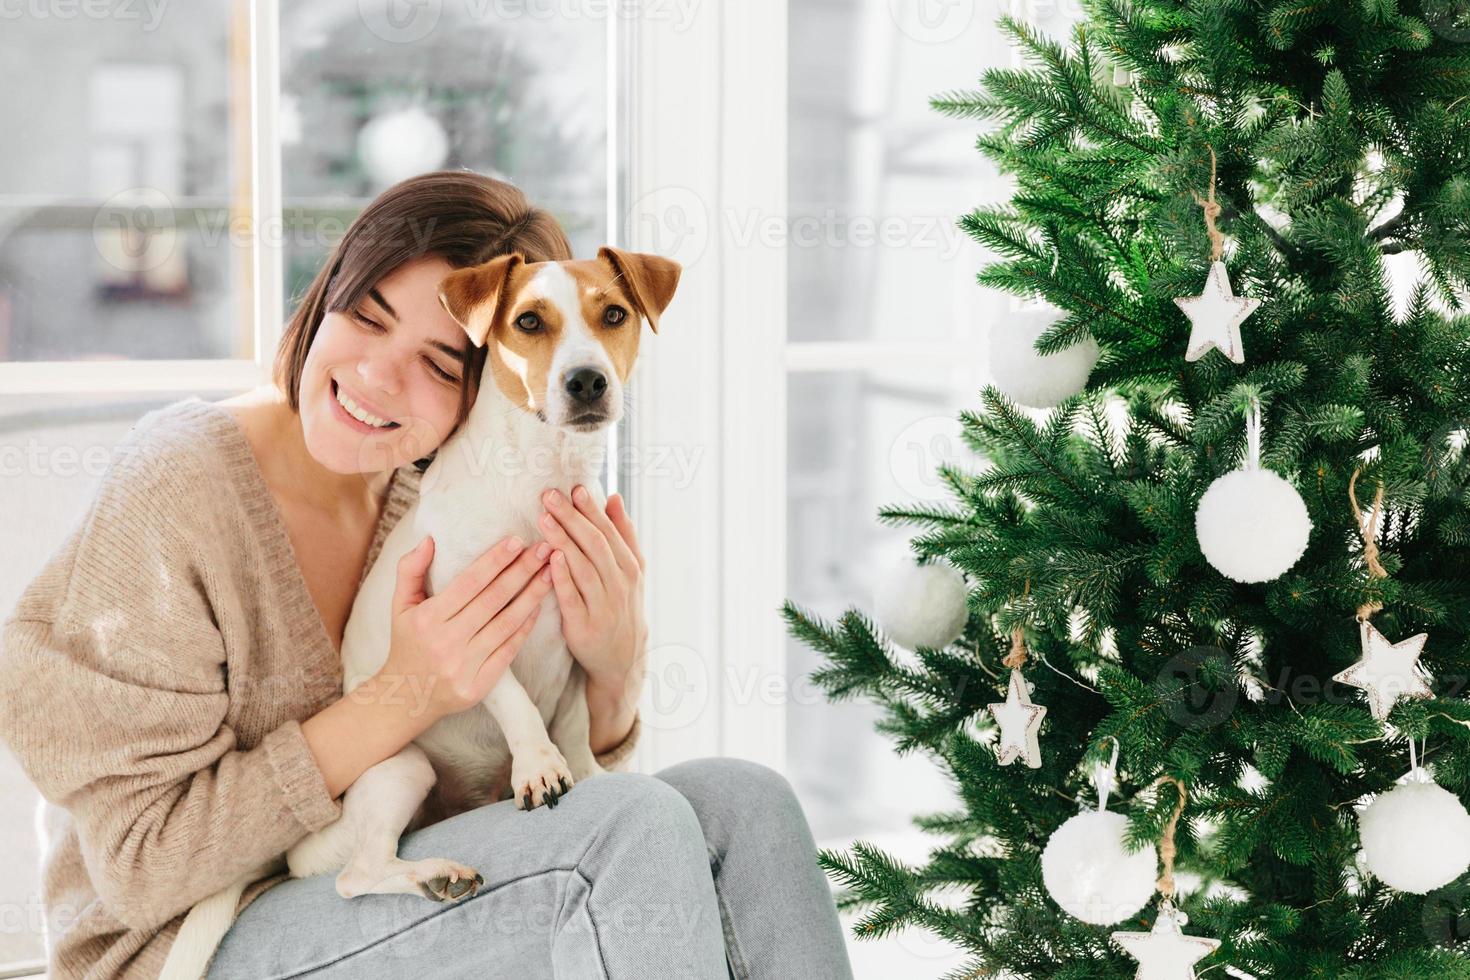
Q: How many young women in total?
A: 1